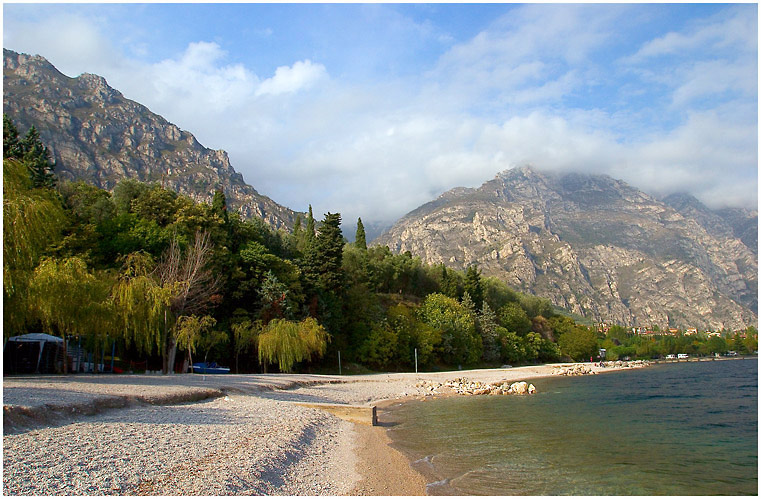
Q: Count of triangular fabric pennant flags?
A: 0